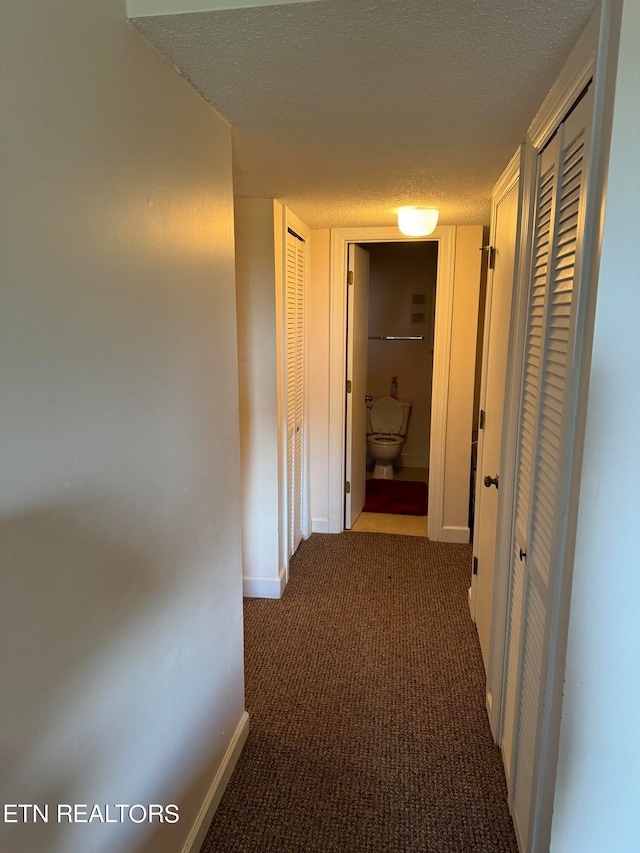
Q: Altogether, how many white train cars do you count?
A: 0